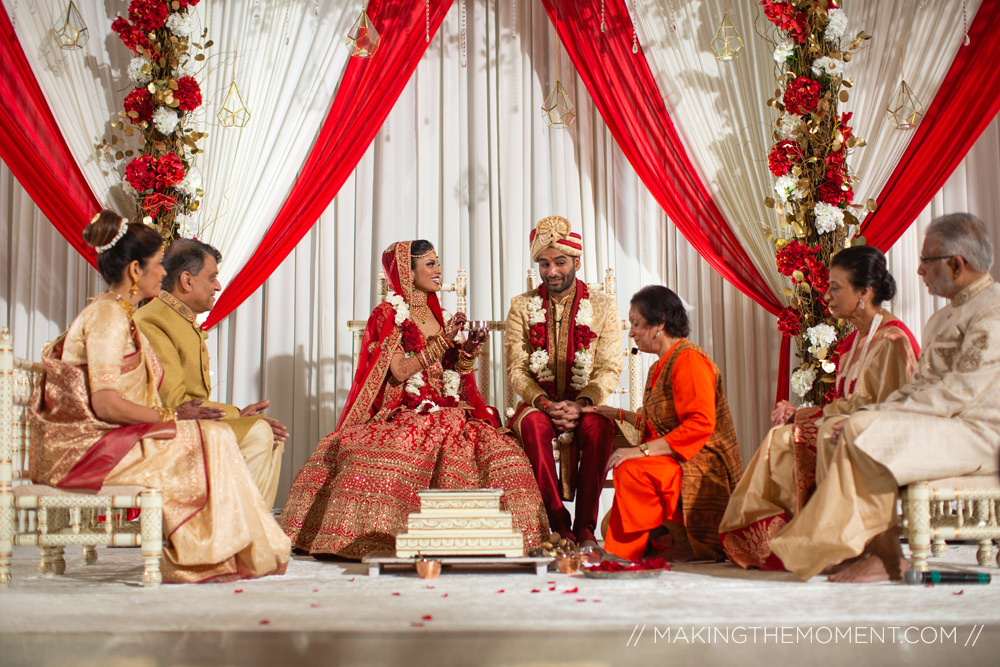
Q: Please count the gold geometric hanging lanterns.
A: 6